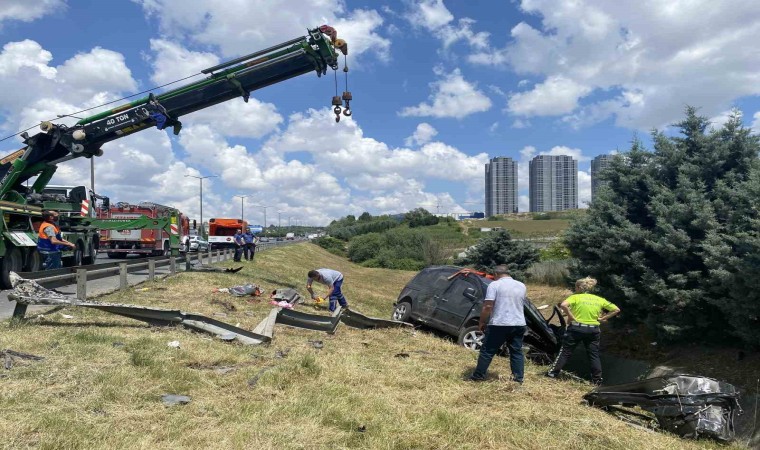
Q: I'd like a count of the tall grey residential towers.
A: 3